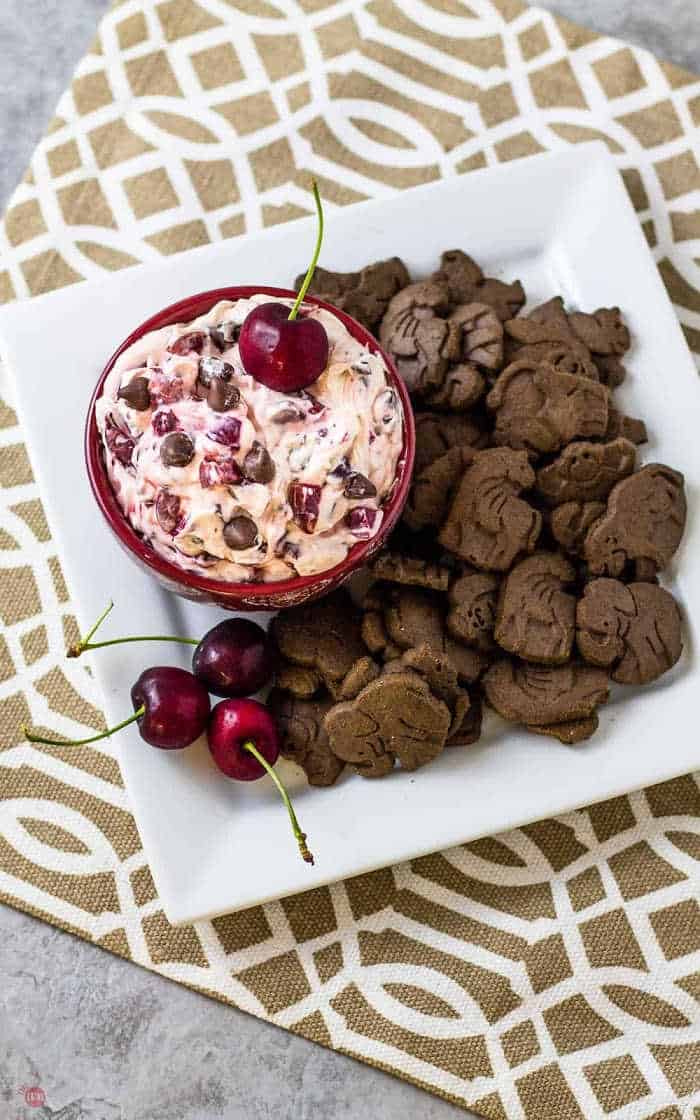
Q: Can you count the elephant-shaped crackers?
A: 2